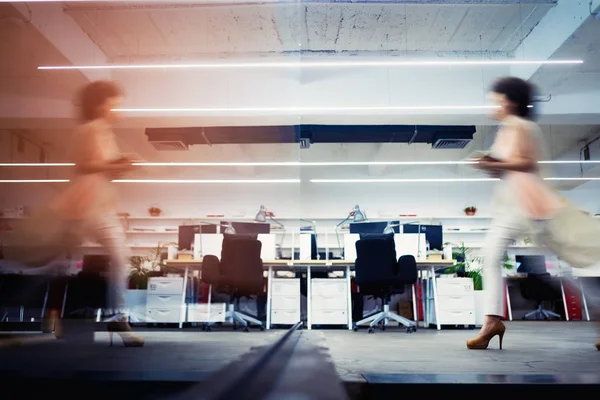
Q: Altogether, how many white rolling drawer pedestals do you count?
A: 4